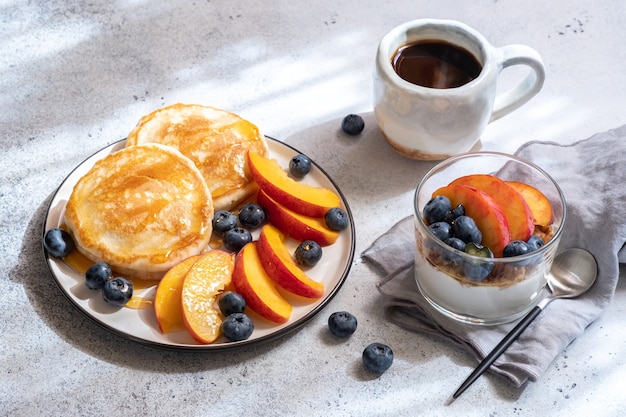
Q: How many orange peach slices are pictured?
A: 9